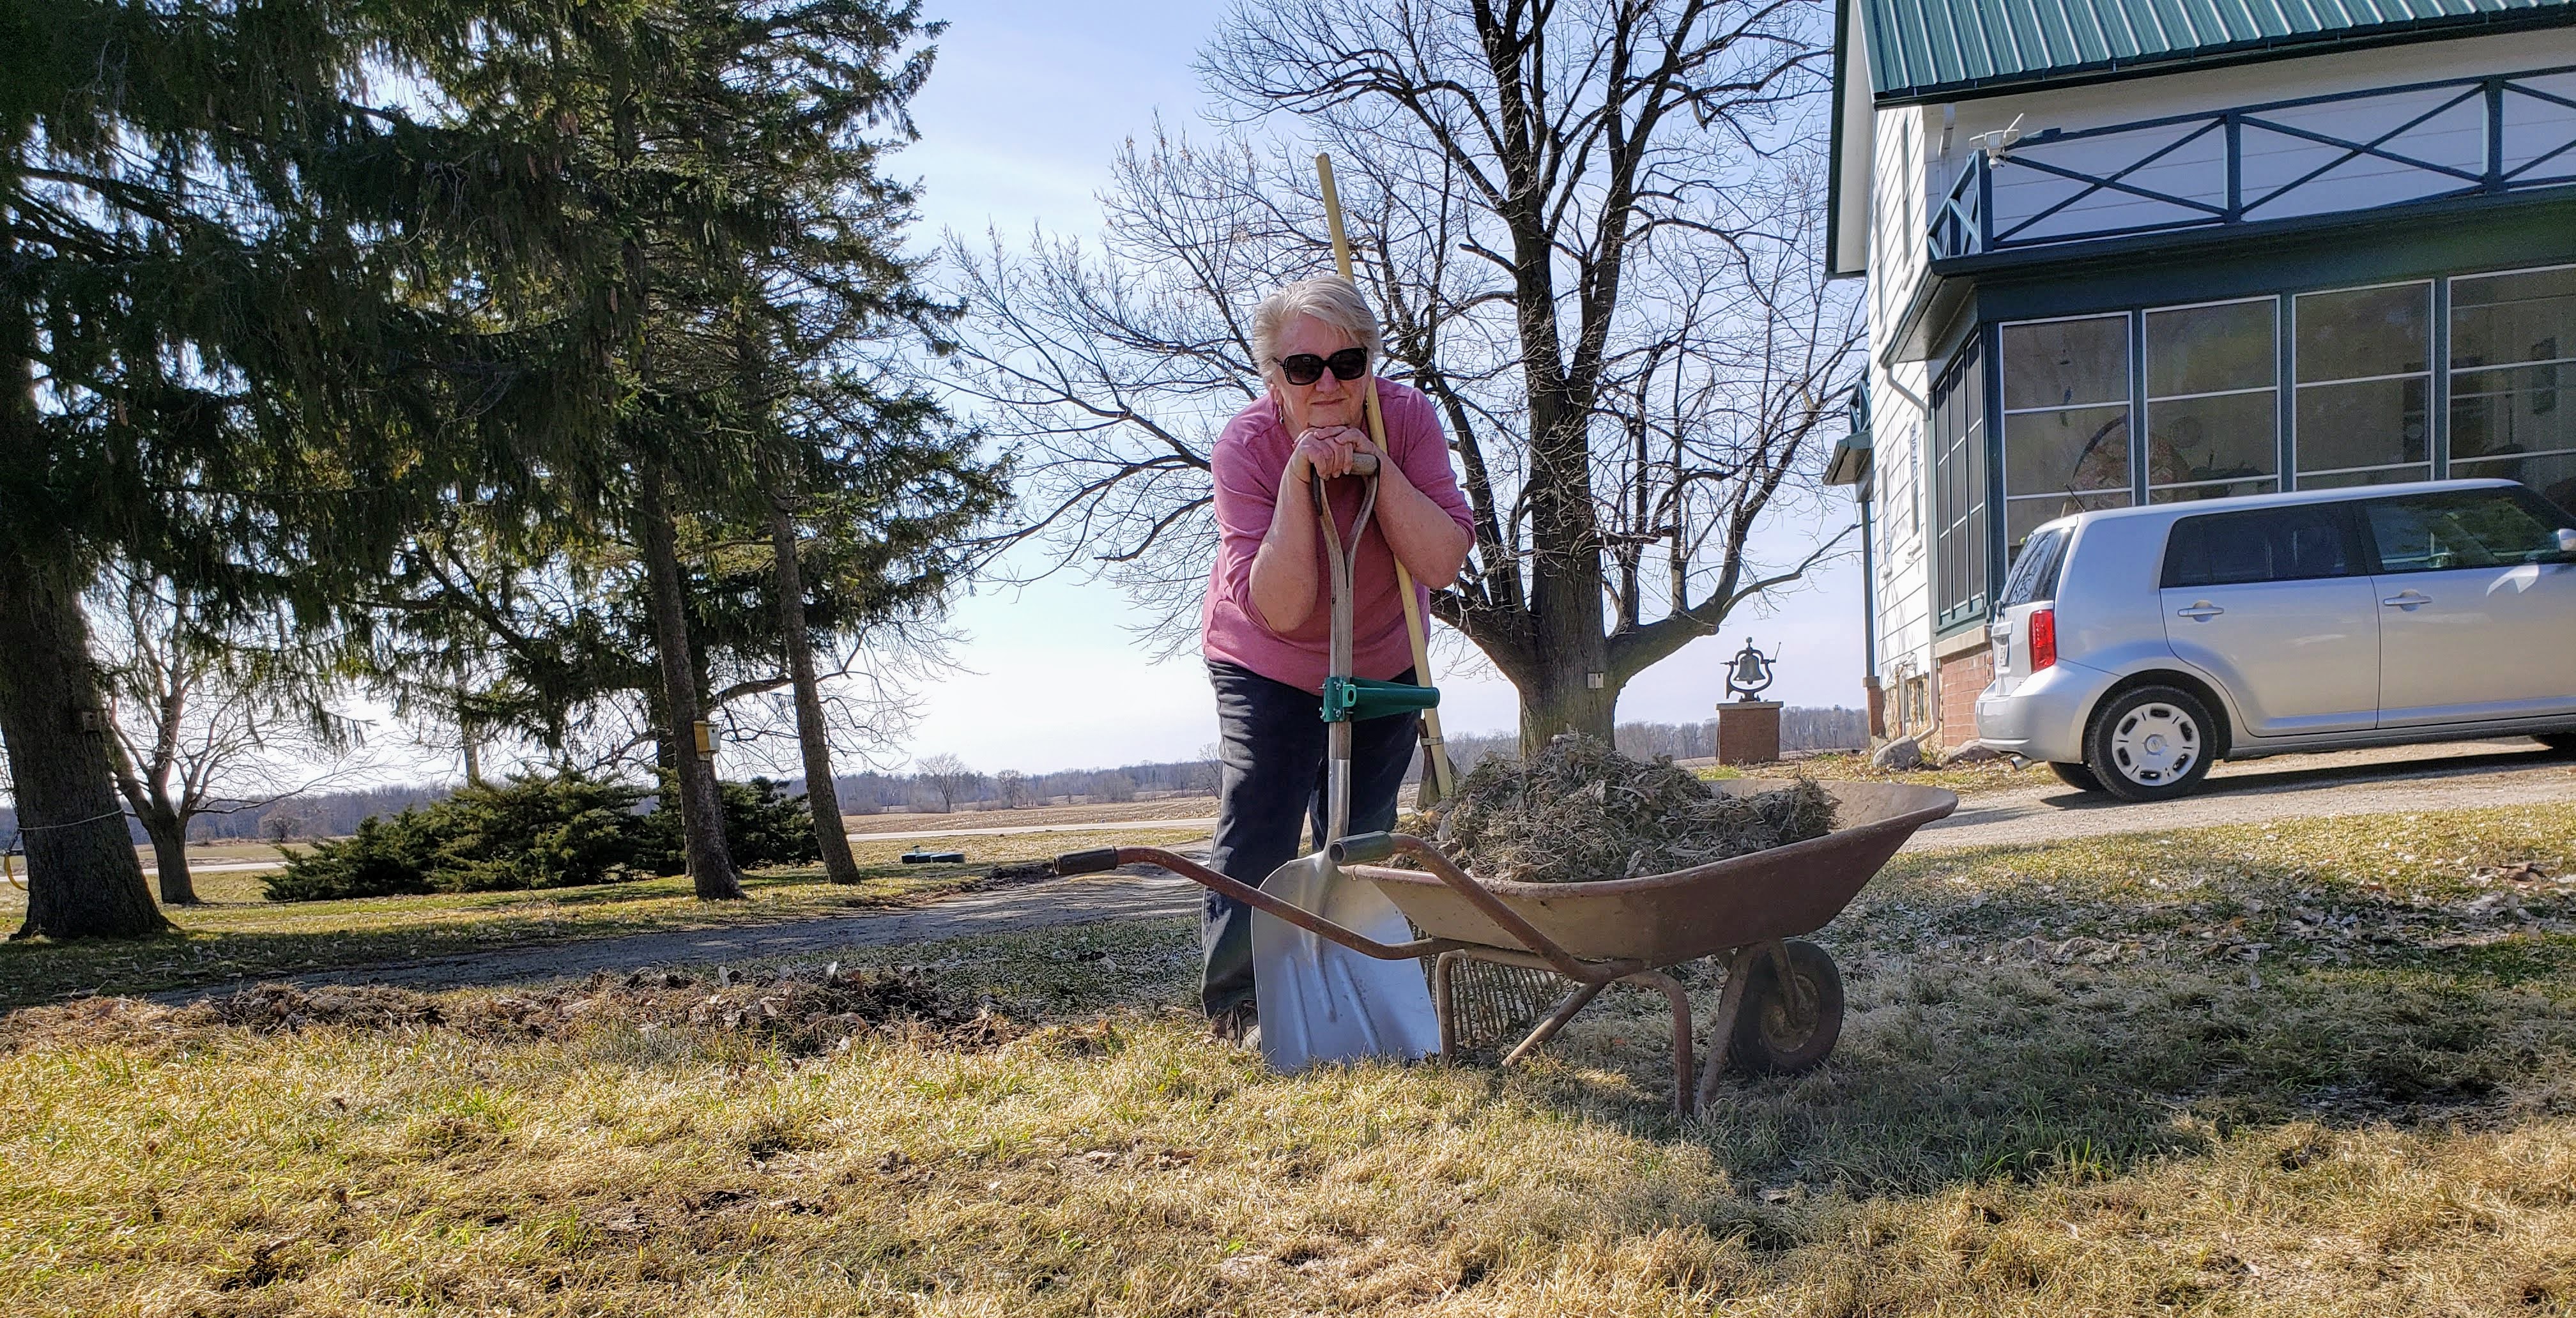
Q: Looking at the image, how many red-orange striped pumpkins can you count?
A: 0